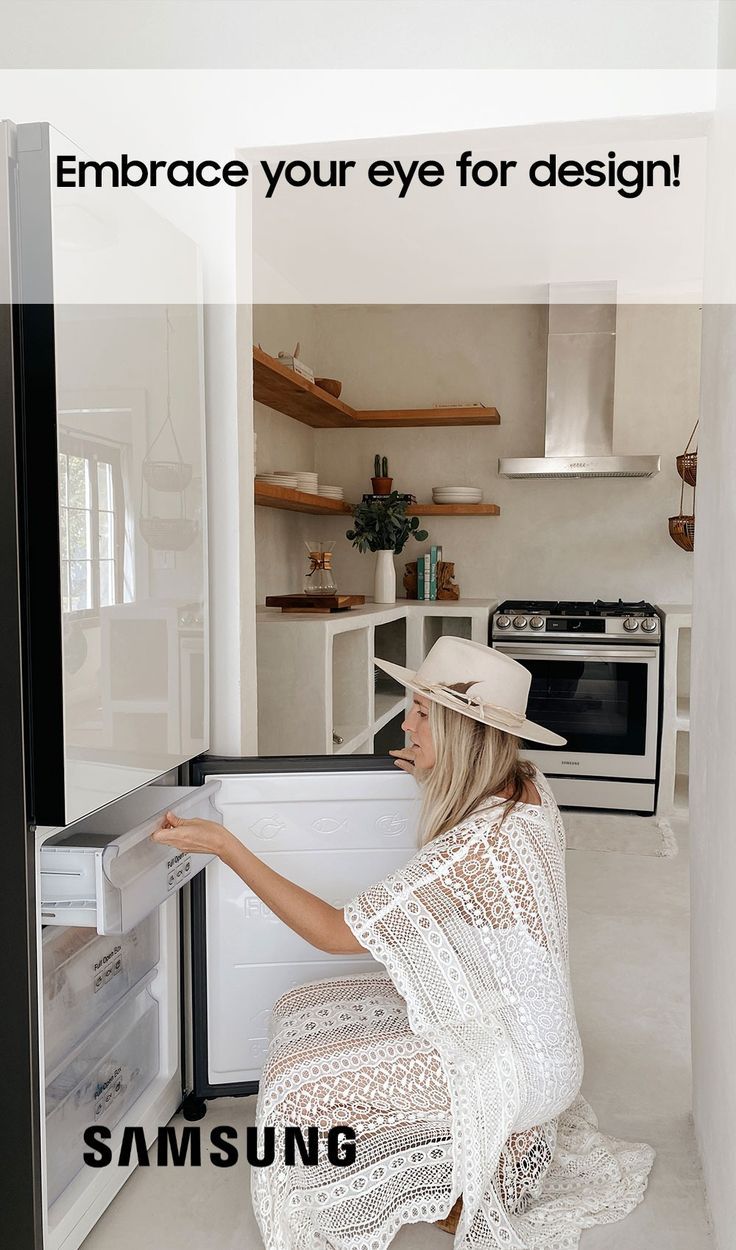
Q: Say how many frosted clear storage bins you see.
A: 3